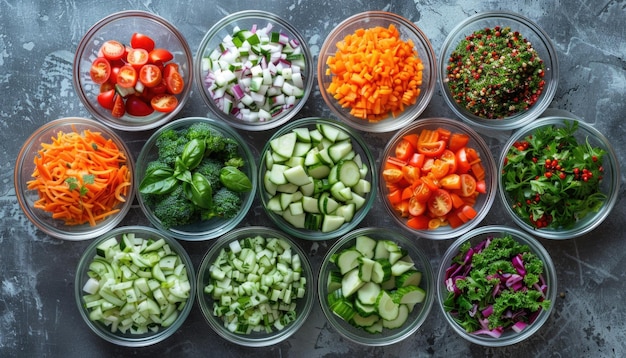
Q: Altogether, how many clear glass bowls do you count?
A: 13